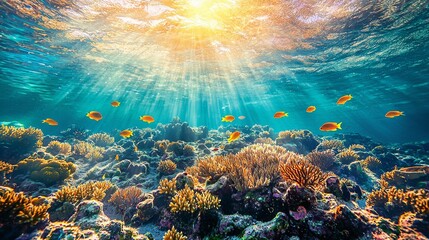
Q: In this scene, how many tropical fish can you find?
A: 12